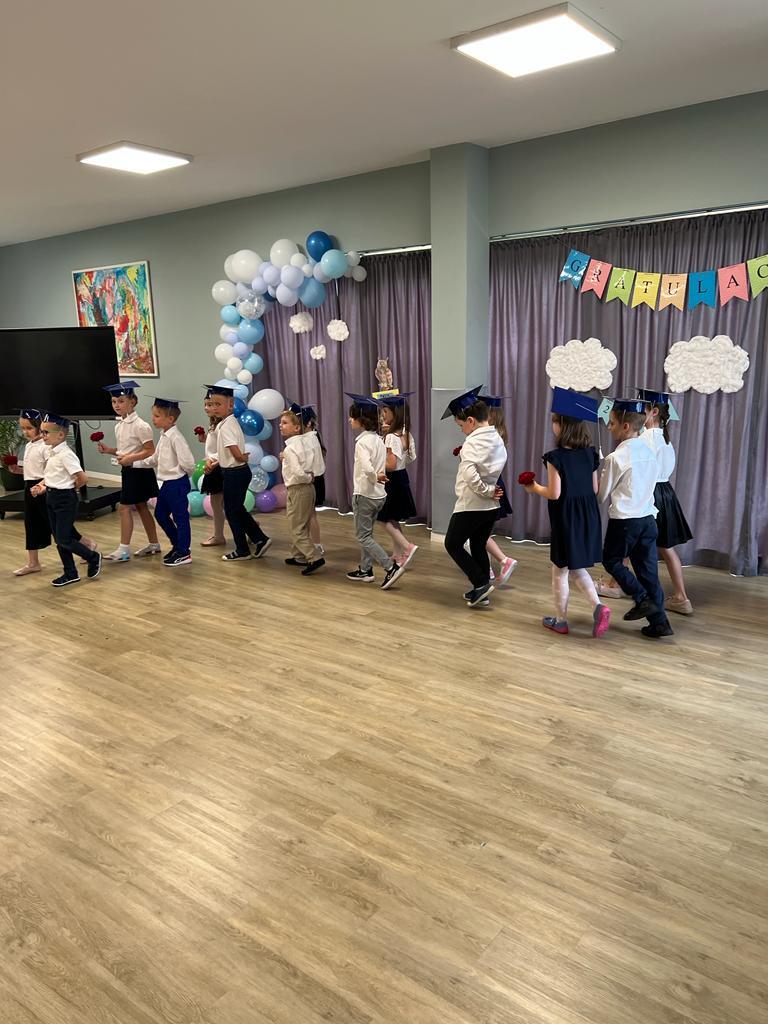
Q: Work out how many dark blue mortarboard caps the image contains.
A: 15